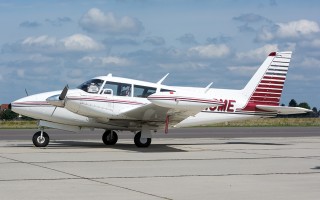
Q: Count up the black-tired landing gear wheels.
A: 3